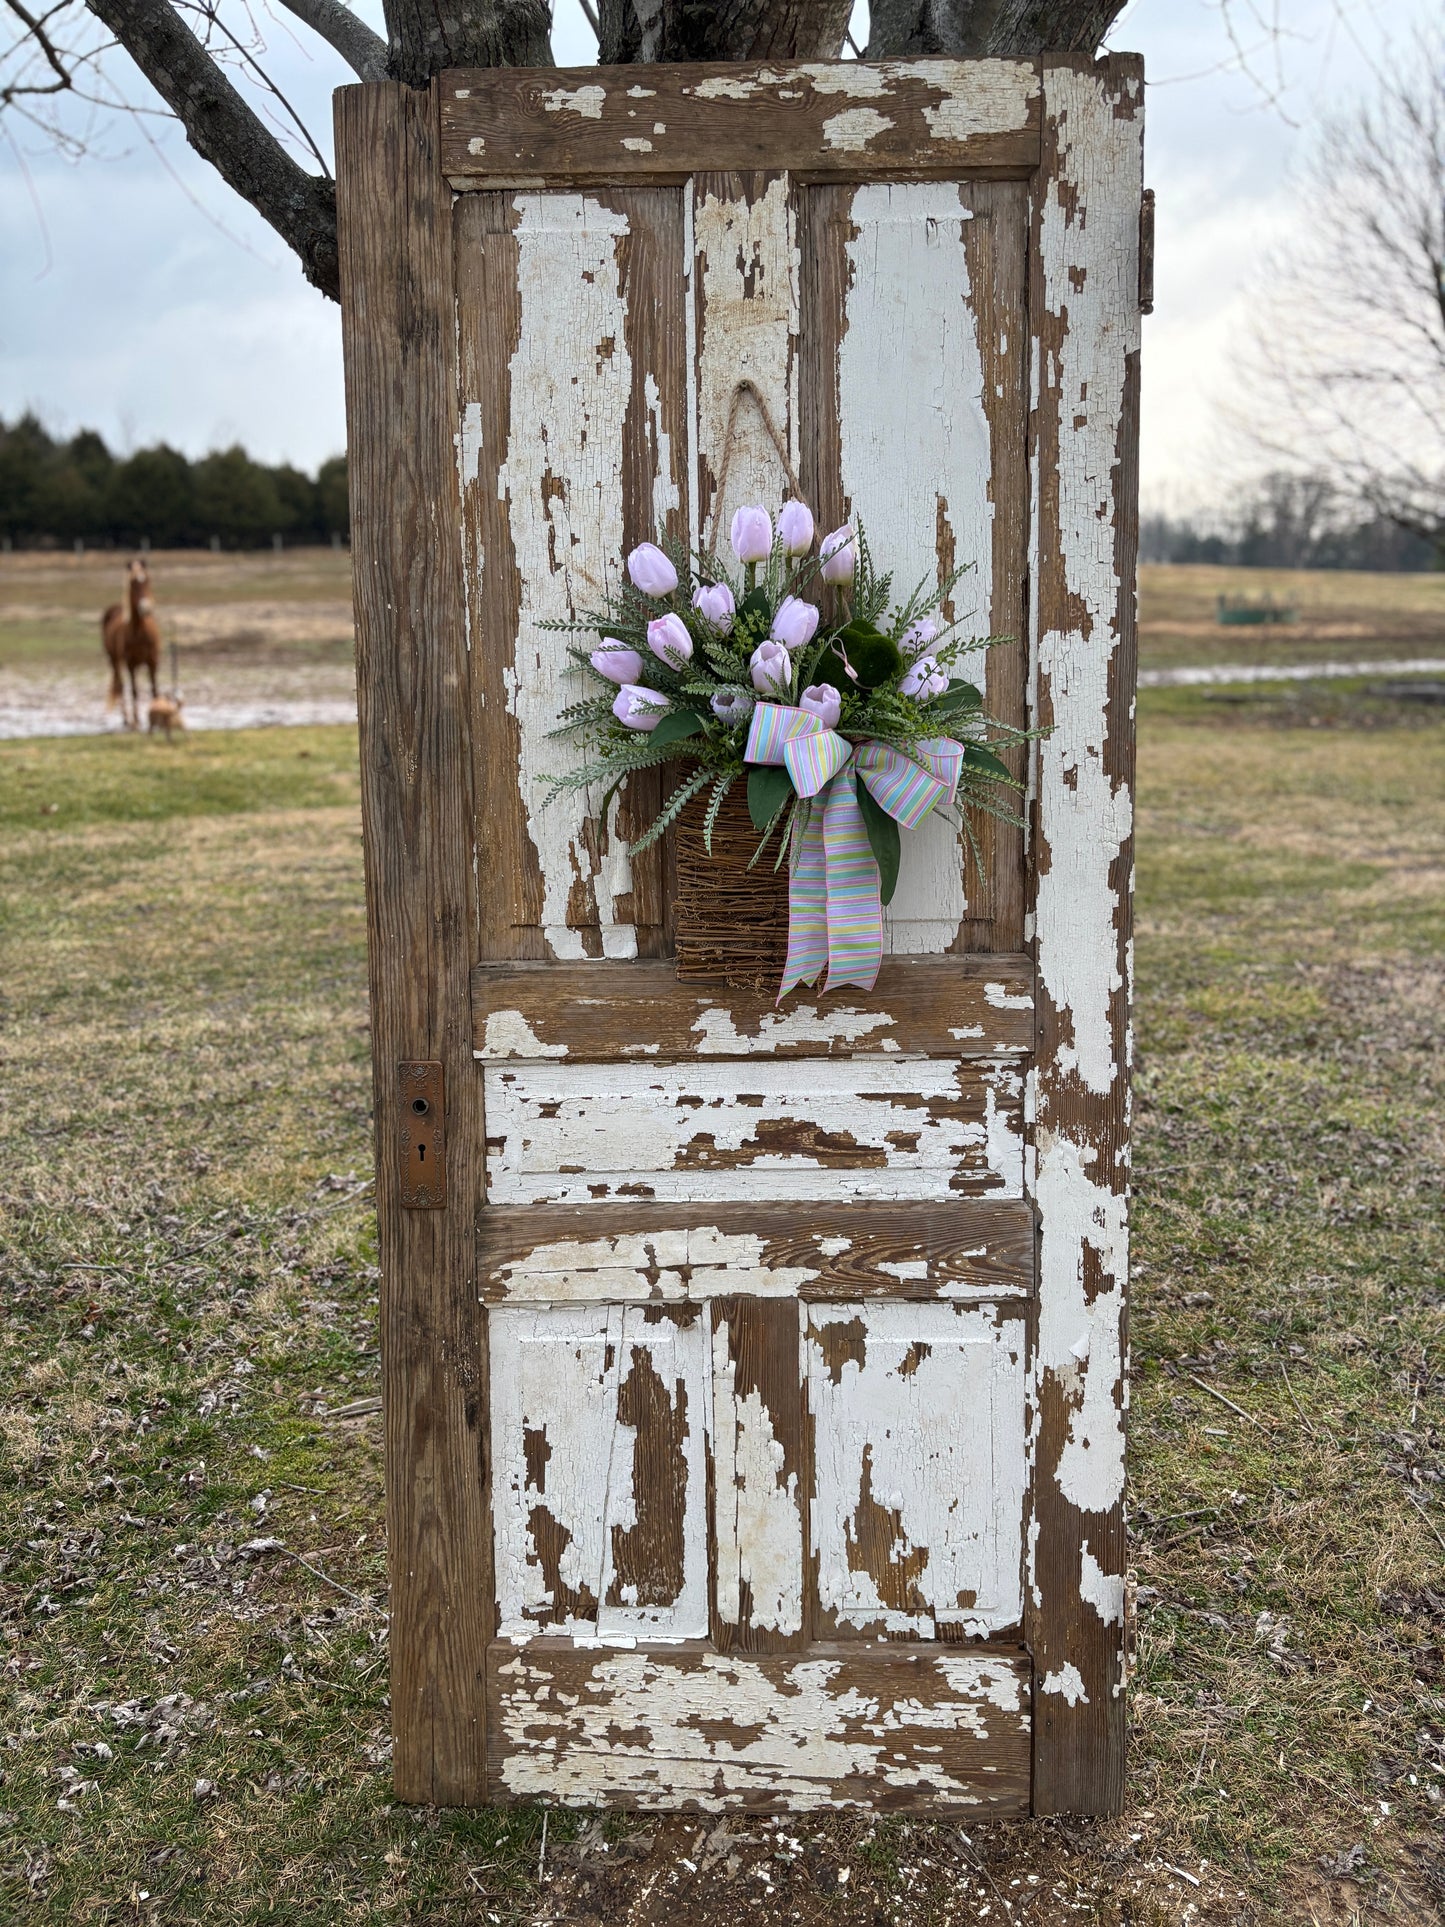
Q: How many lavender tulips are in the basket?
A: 14